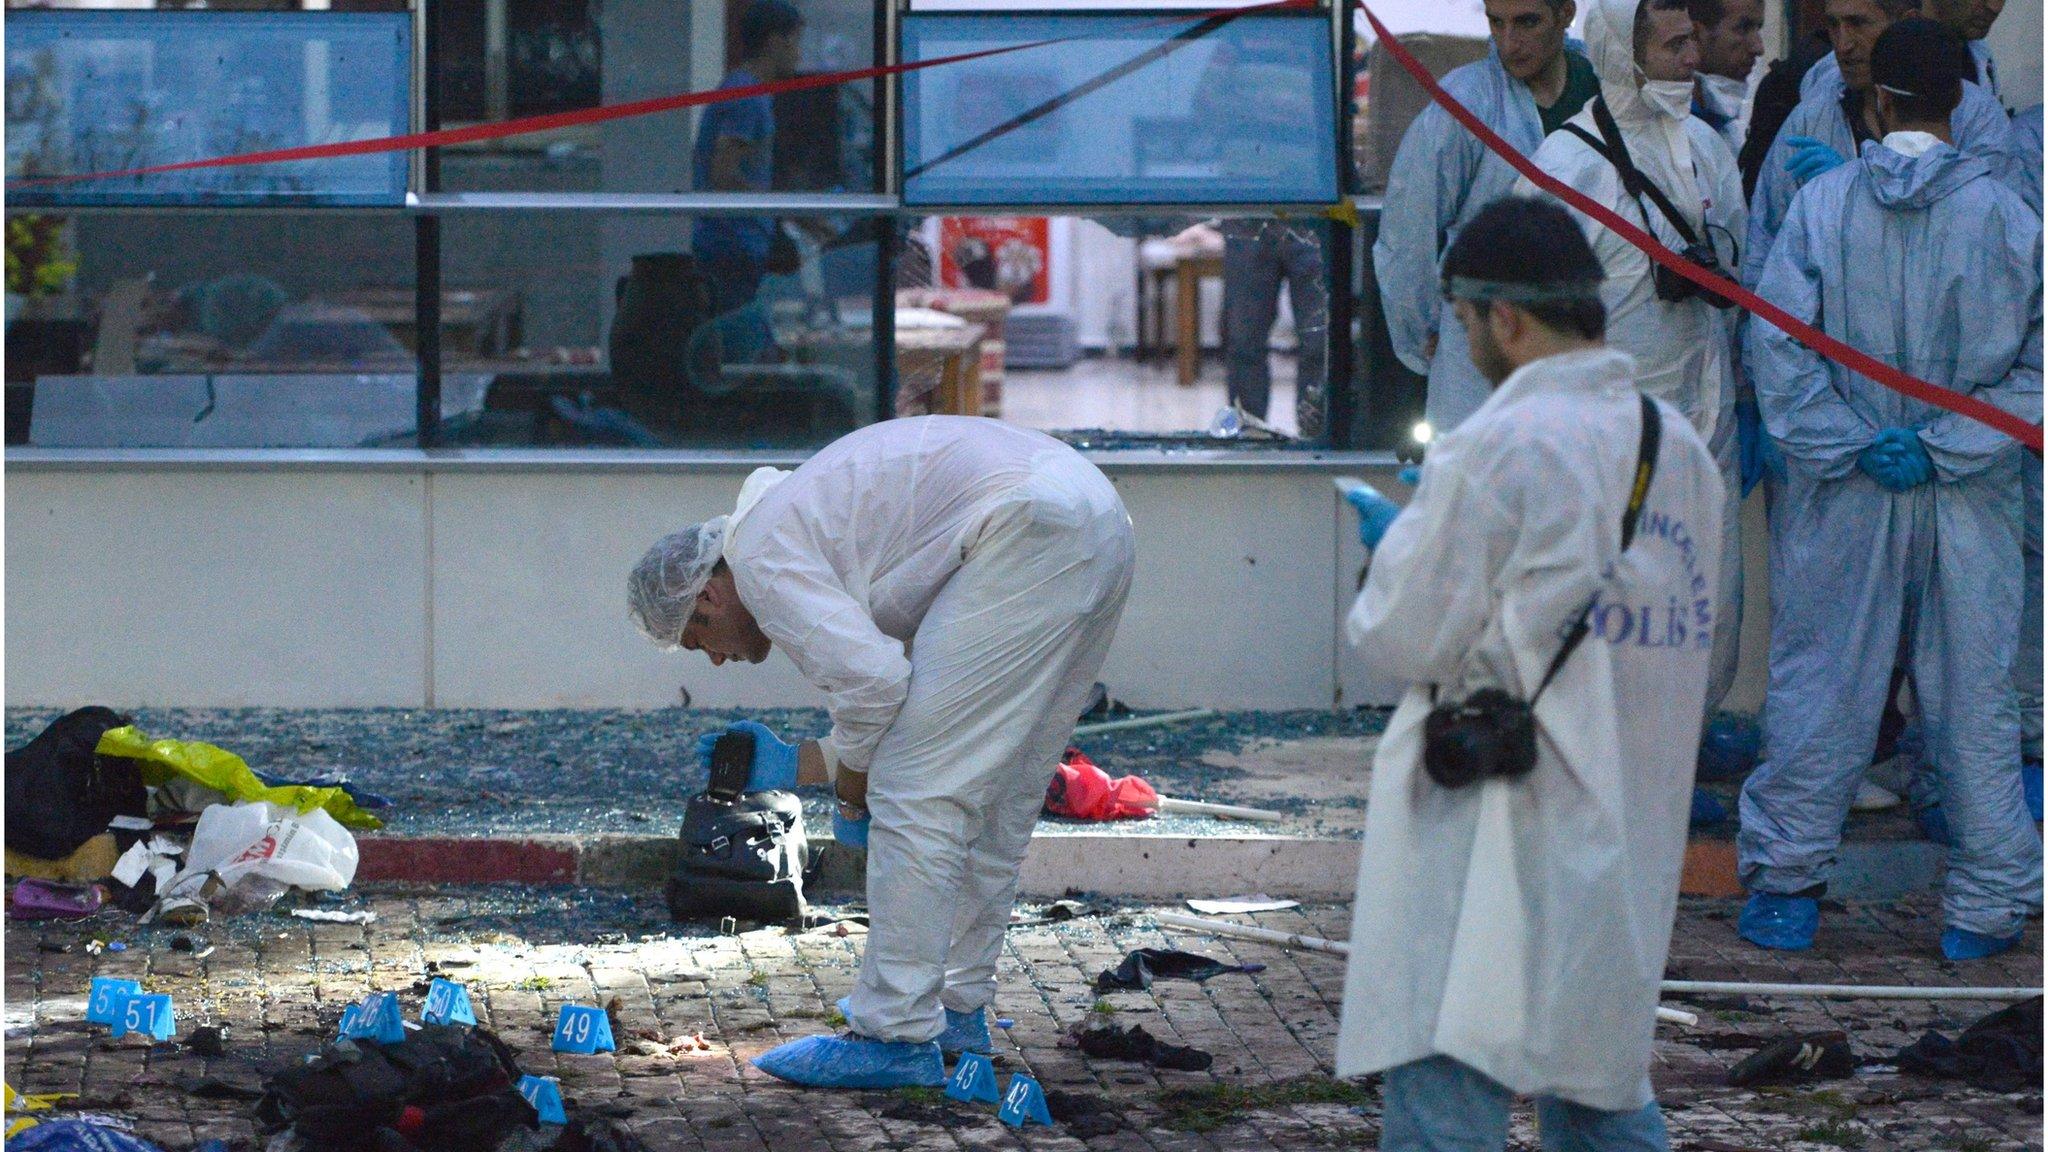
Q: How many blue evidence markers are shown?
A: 9